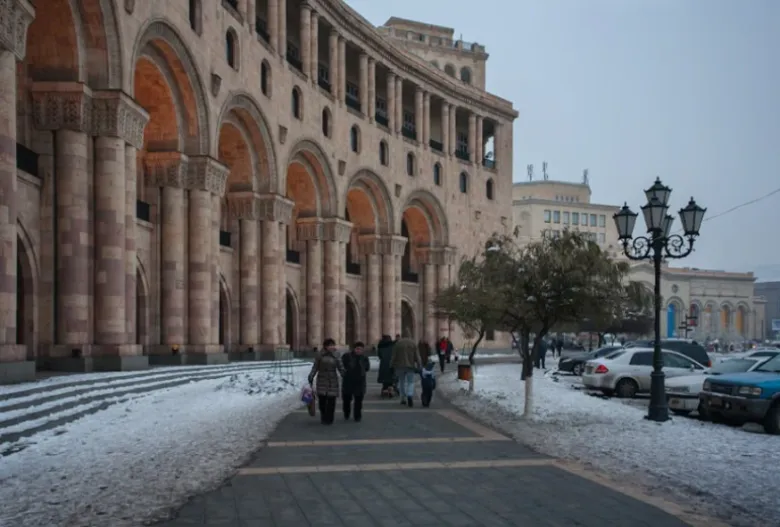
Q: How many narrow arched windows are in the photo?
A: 11